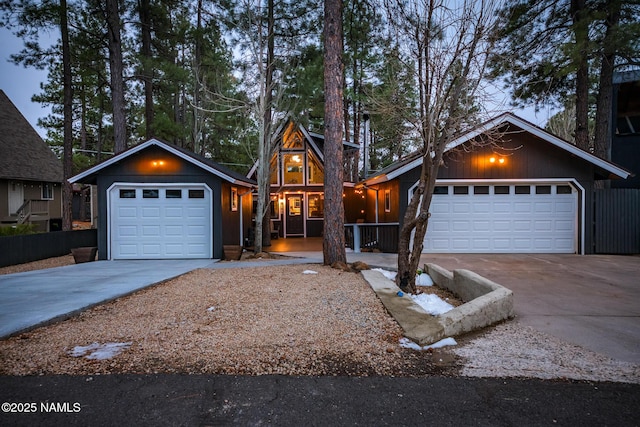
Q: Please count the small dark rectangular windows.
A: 11